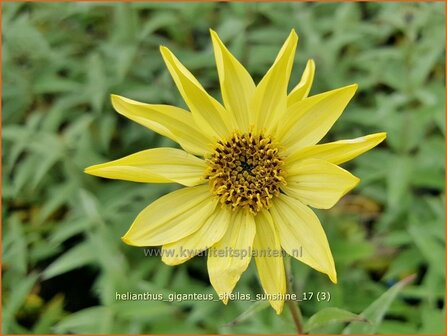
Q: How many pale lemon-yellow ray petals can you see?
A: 14